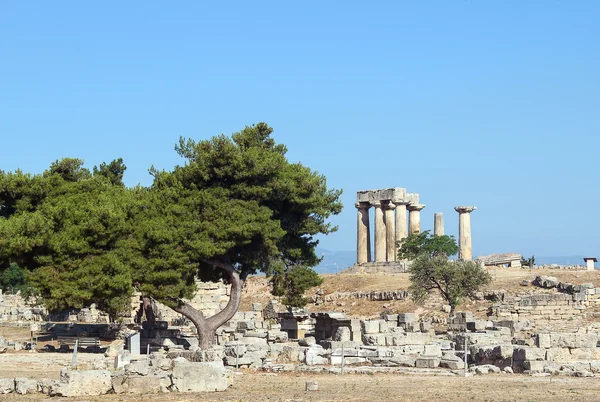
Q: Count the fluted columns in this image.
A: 7